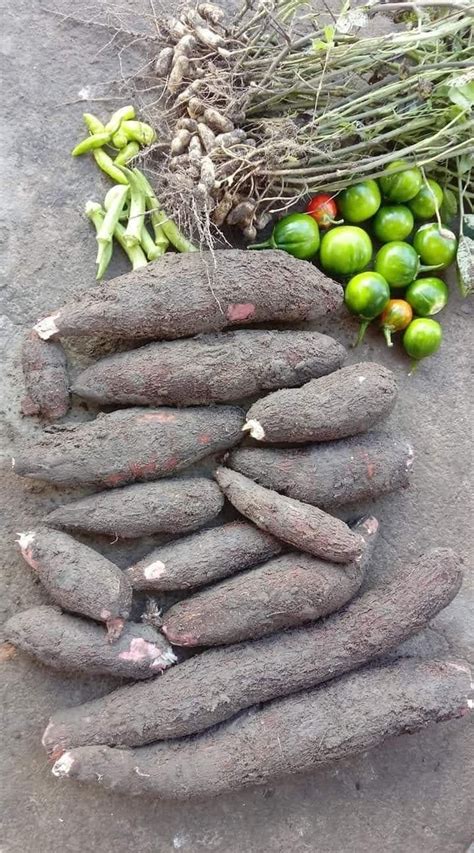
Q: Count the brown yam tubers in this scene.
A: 14